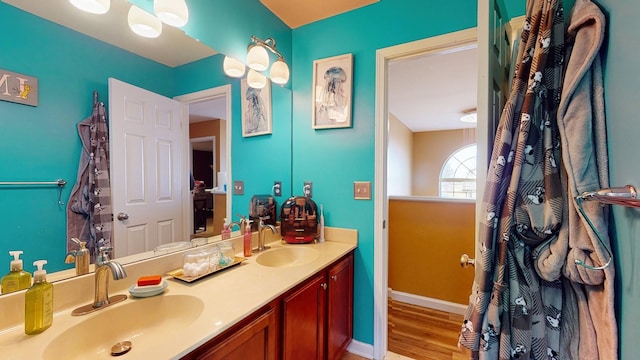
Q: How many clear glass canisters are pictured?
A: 3